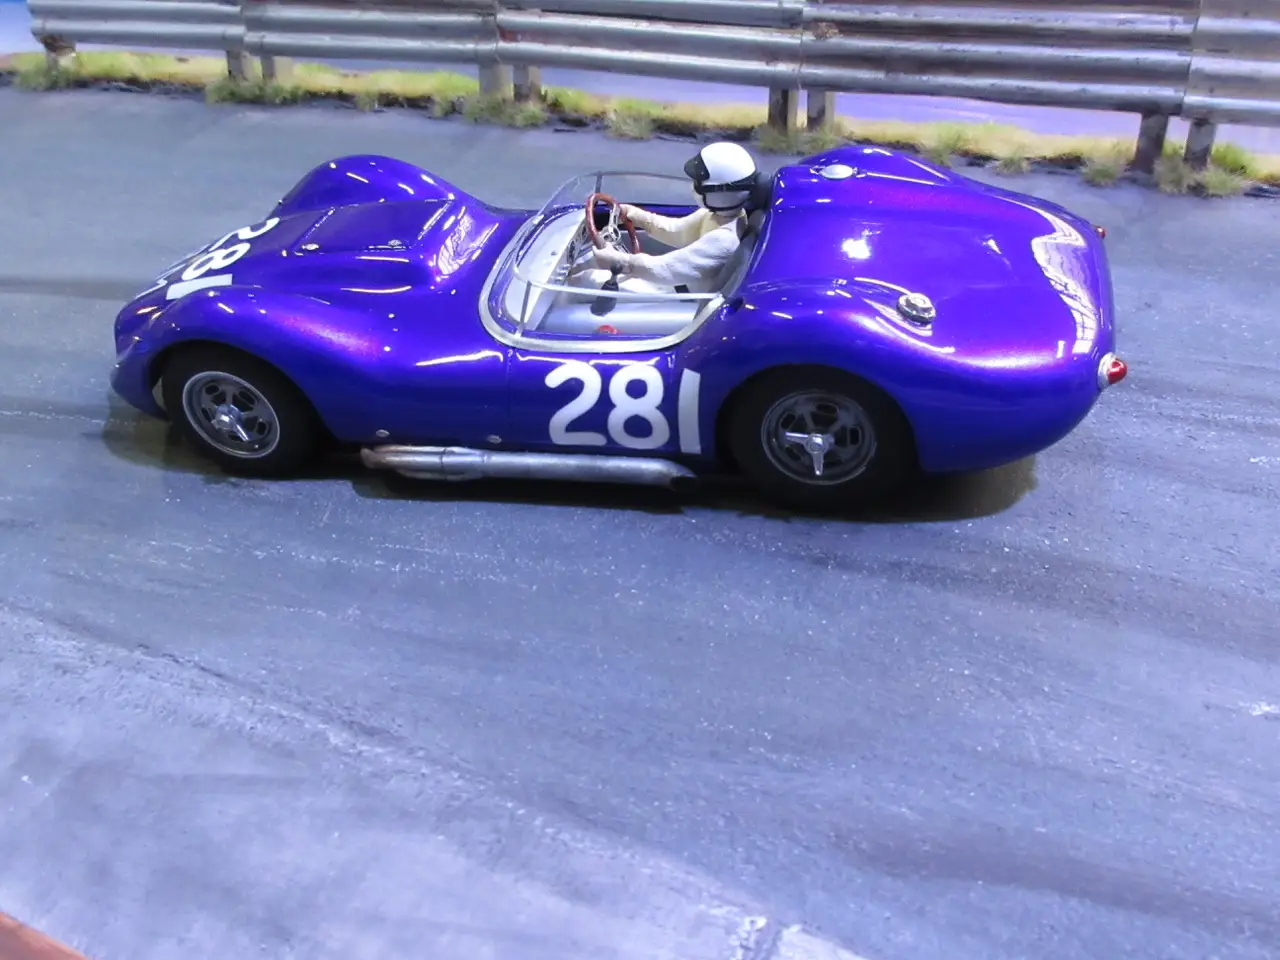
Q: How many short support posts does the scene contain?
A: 9